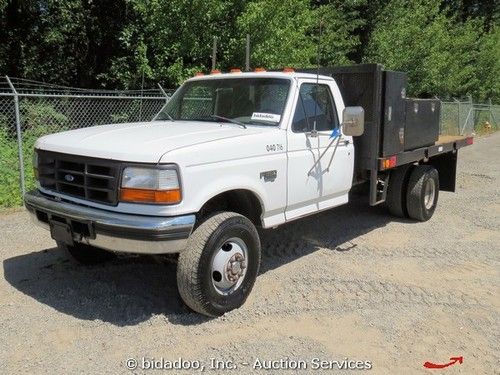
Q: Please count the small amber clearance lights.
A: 5